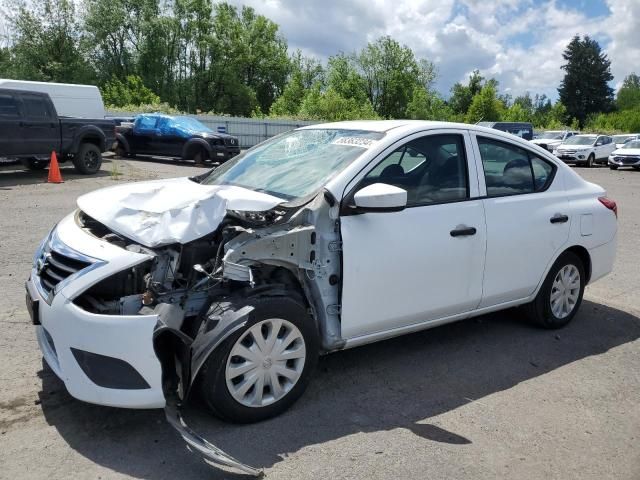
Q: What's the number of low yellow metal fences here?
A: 0